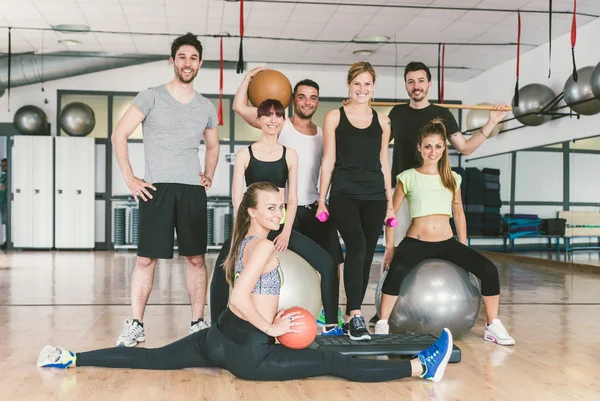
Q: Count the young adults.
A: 7